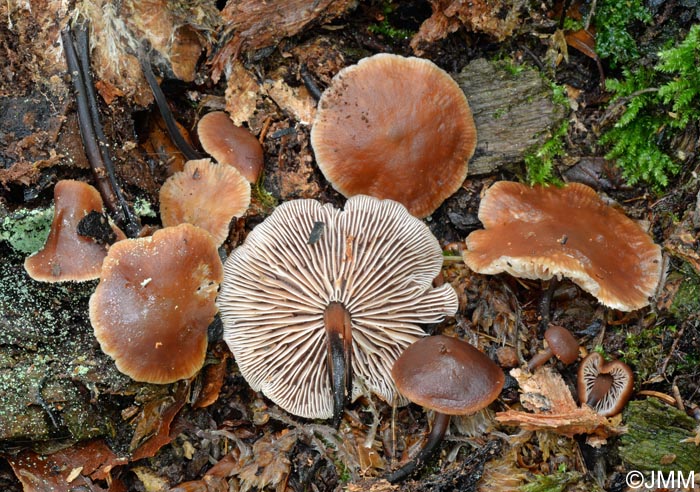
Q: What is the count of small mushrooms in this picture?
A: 2